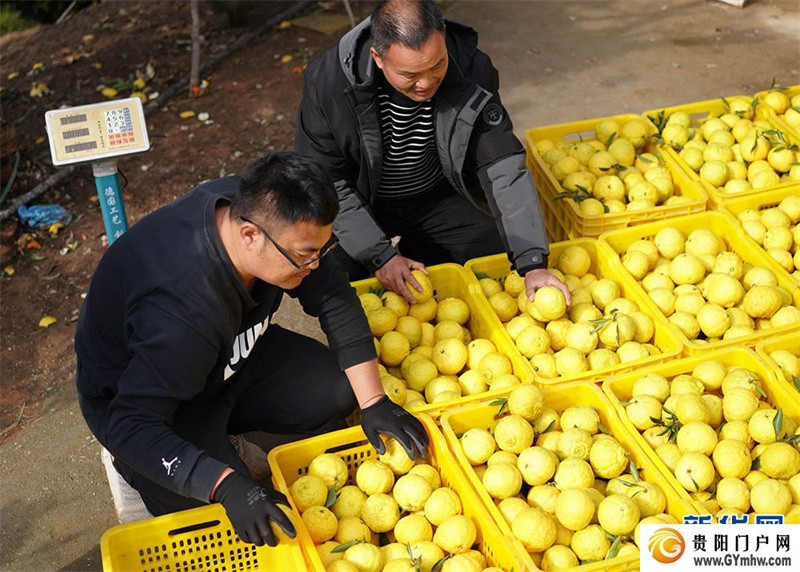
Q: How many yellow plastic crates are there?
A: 12